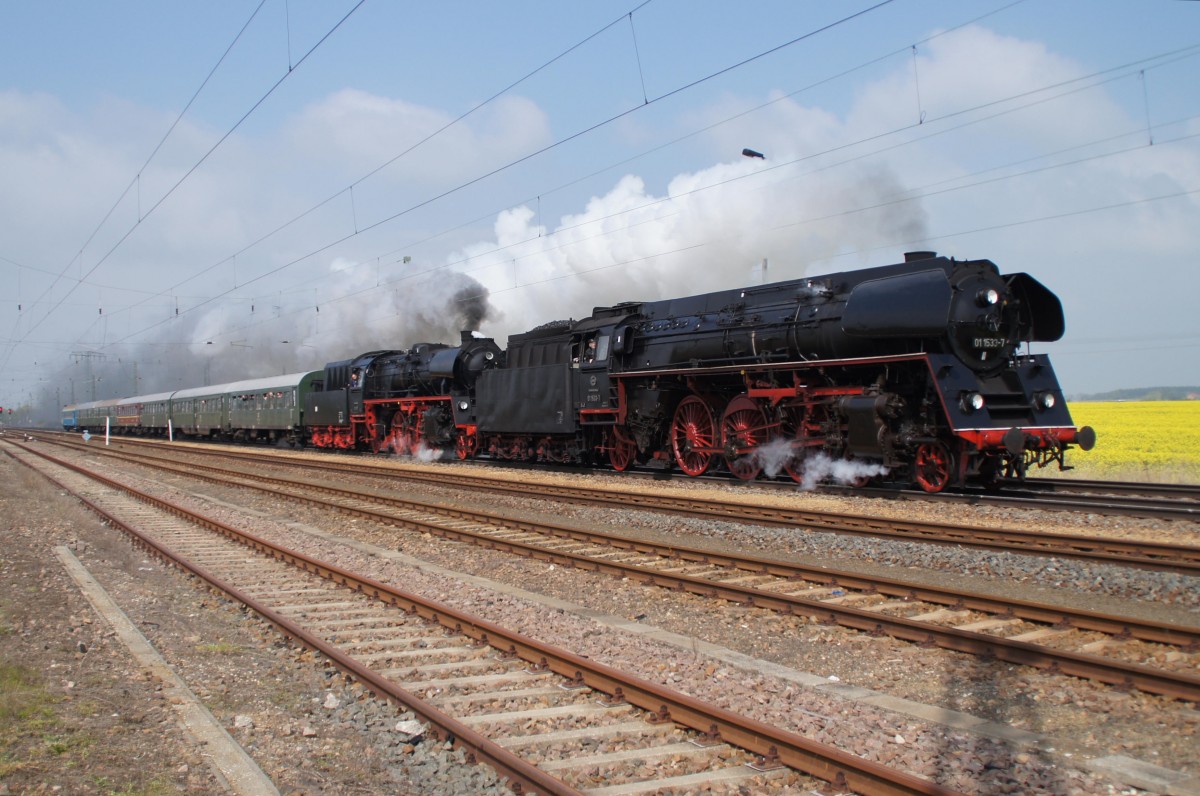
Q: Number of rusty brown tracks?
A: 3